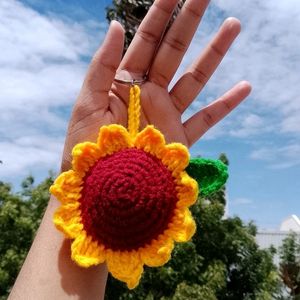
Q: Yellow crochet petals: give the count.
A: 11